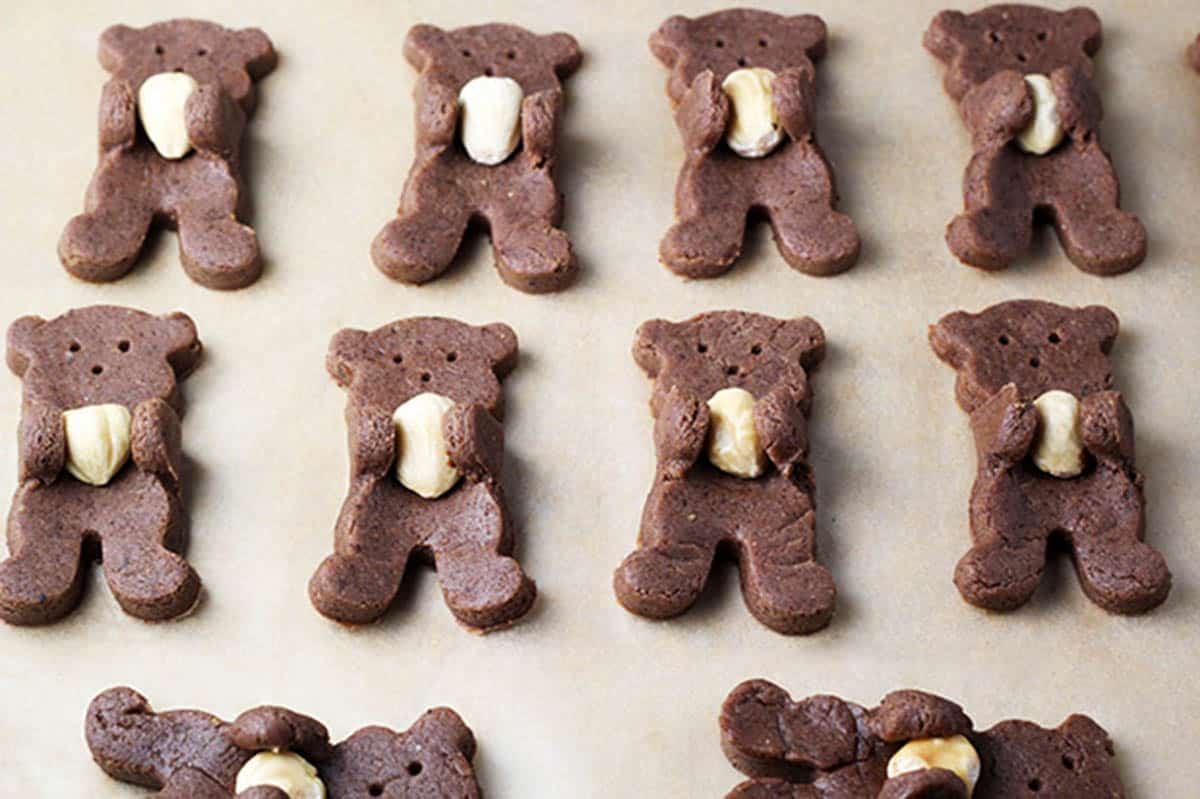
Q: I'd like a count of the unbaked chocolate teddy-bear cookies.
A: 10